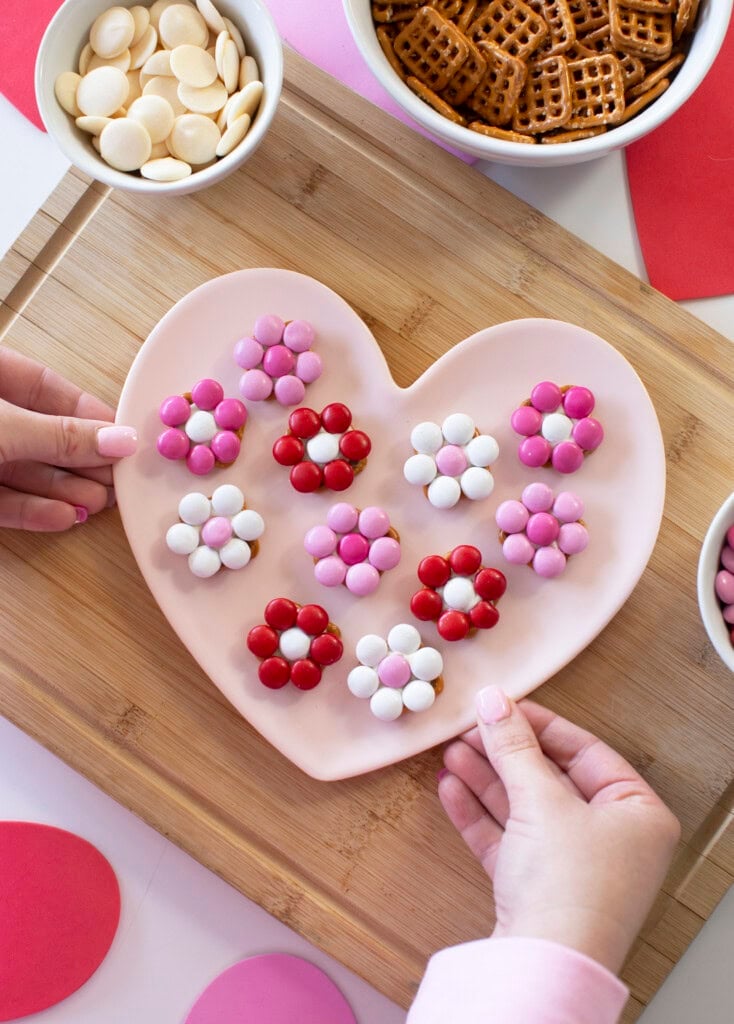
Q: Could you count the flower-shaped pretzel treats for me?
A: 11